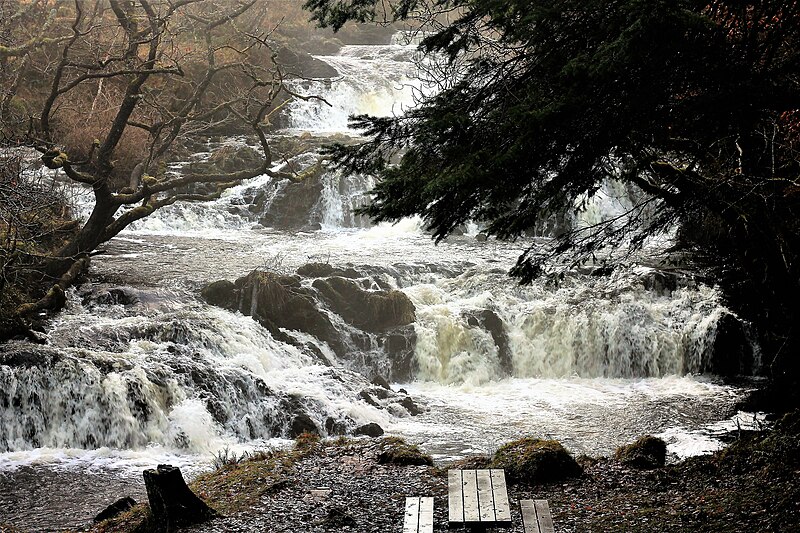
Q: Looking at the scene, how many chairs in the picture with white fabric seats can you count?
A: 0